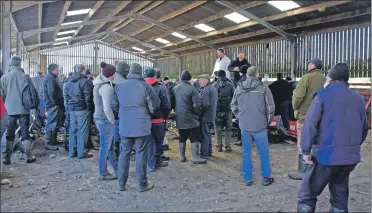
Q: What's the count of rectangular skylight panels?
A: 11